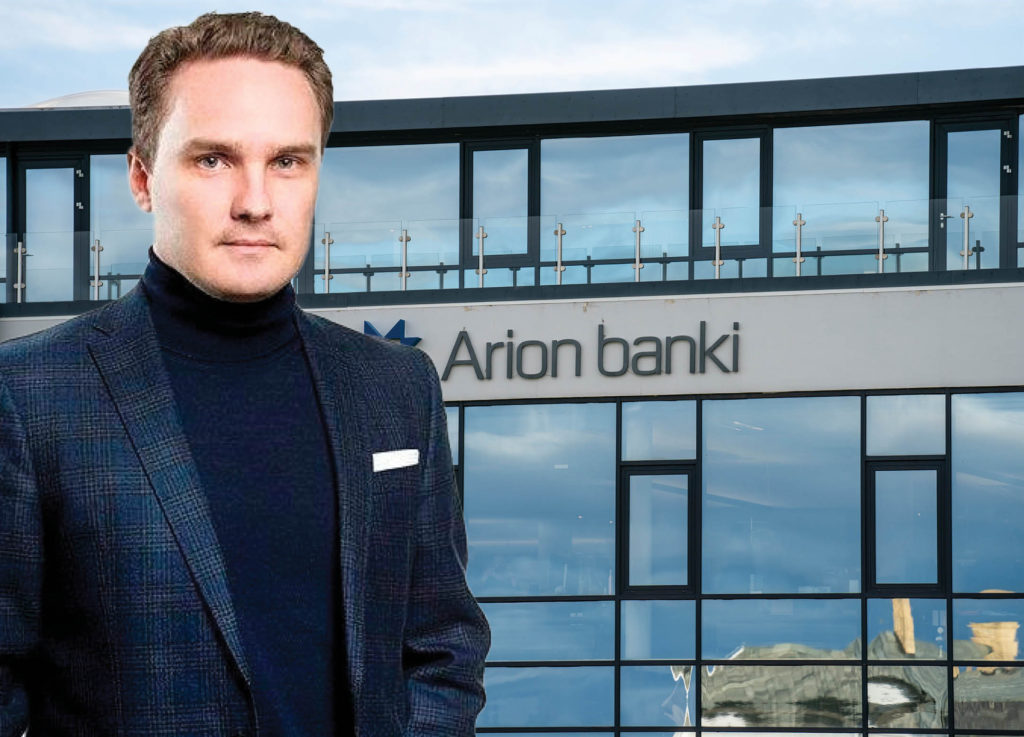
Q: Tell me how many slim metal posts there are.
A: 11